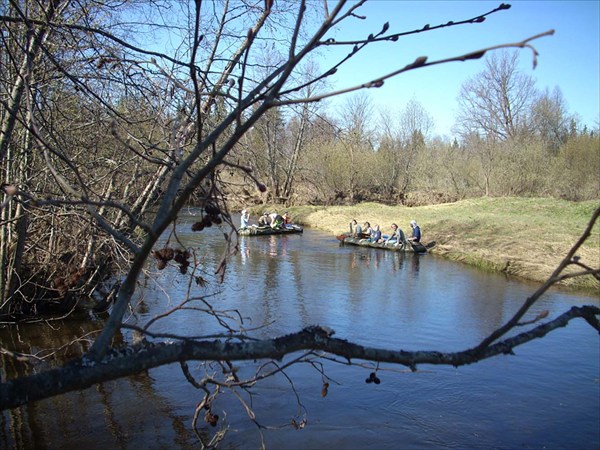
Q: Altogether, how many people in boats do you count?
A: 9